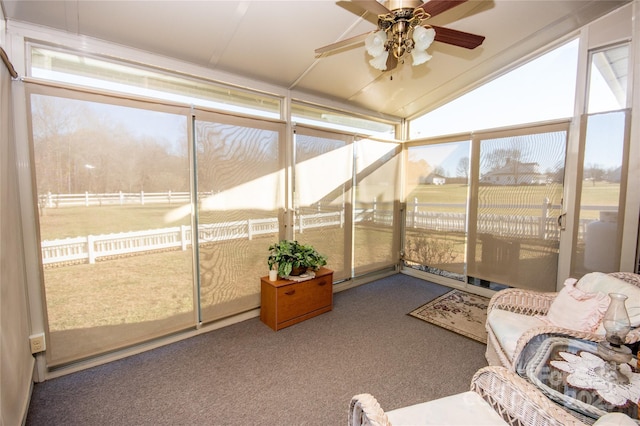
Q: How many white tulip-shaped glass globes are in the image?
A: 4